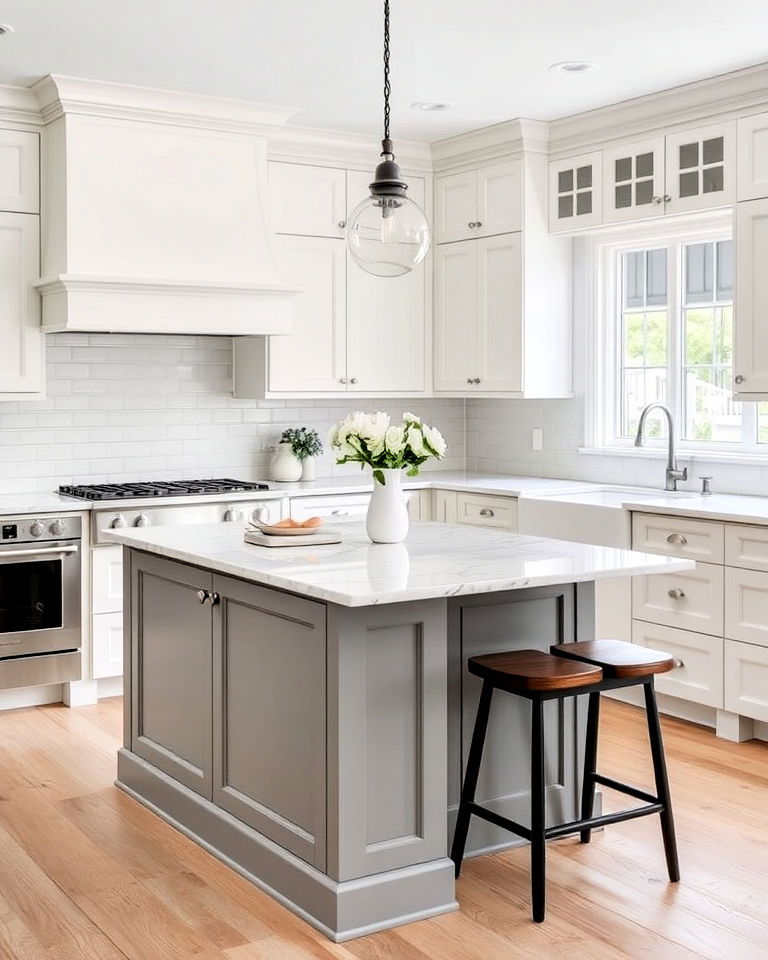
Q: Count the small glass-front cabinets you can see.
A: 3